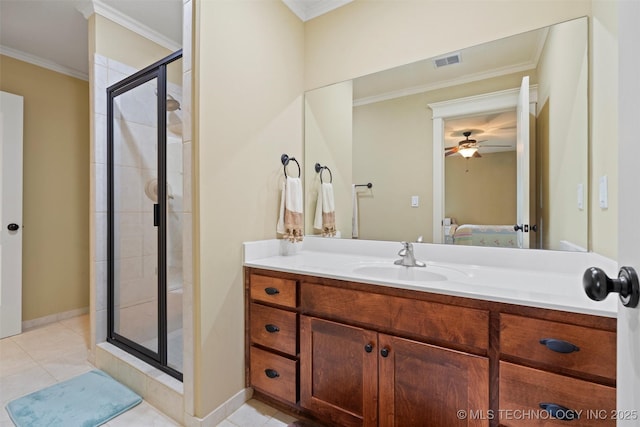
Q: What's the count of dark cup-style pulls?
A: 5